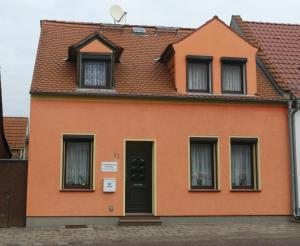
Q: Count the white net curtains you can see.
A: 6